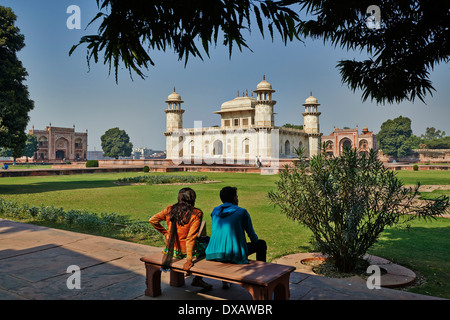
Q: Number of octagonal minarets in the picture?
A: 3